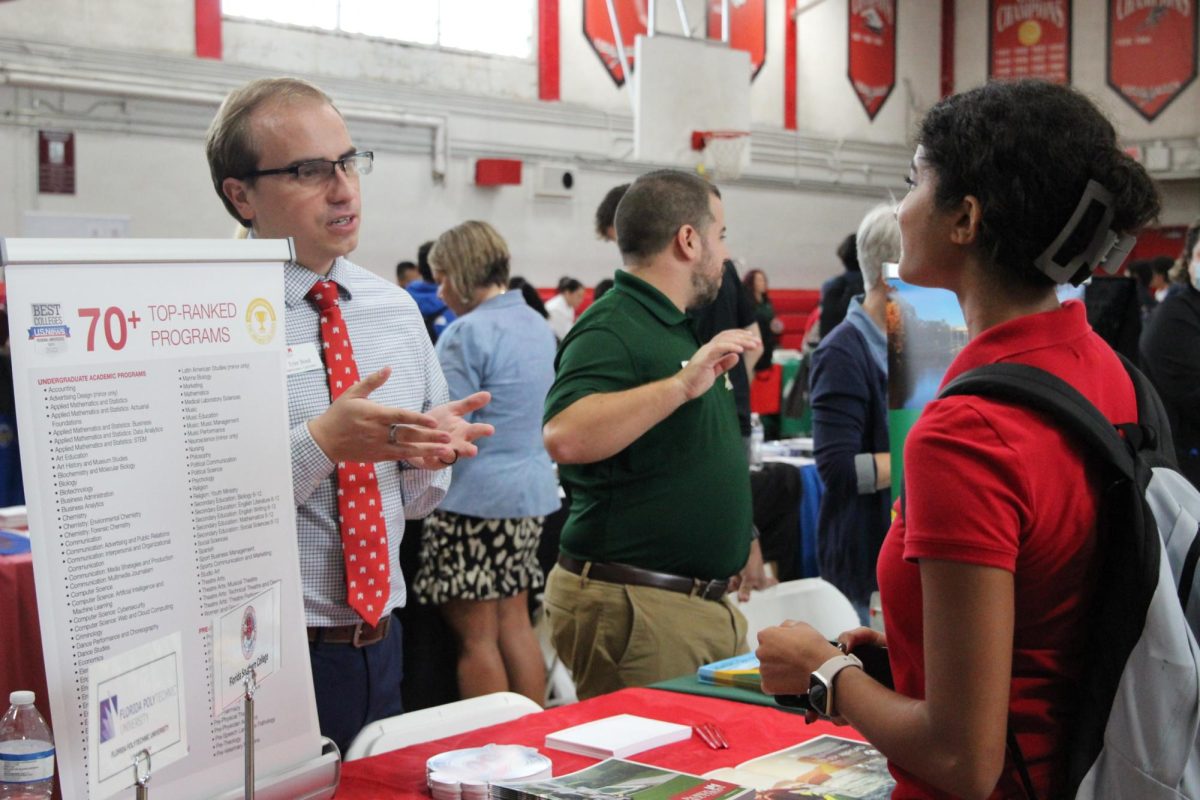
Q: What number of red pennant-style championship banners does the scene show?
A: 5